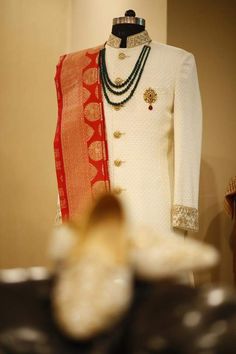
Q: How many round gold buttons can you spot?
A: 6